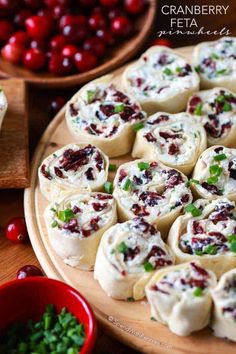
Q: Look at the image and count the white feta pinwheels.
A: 13